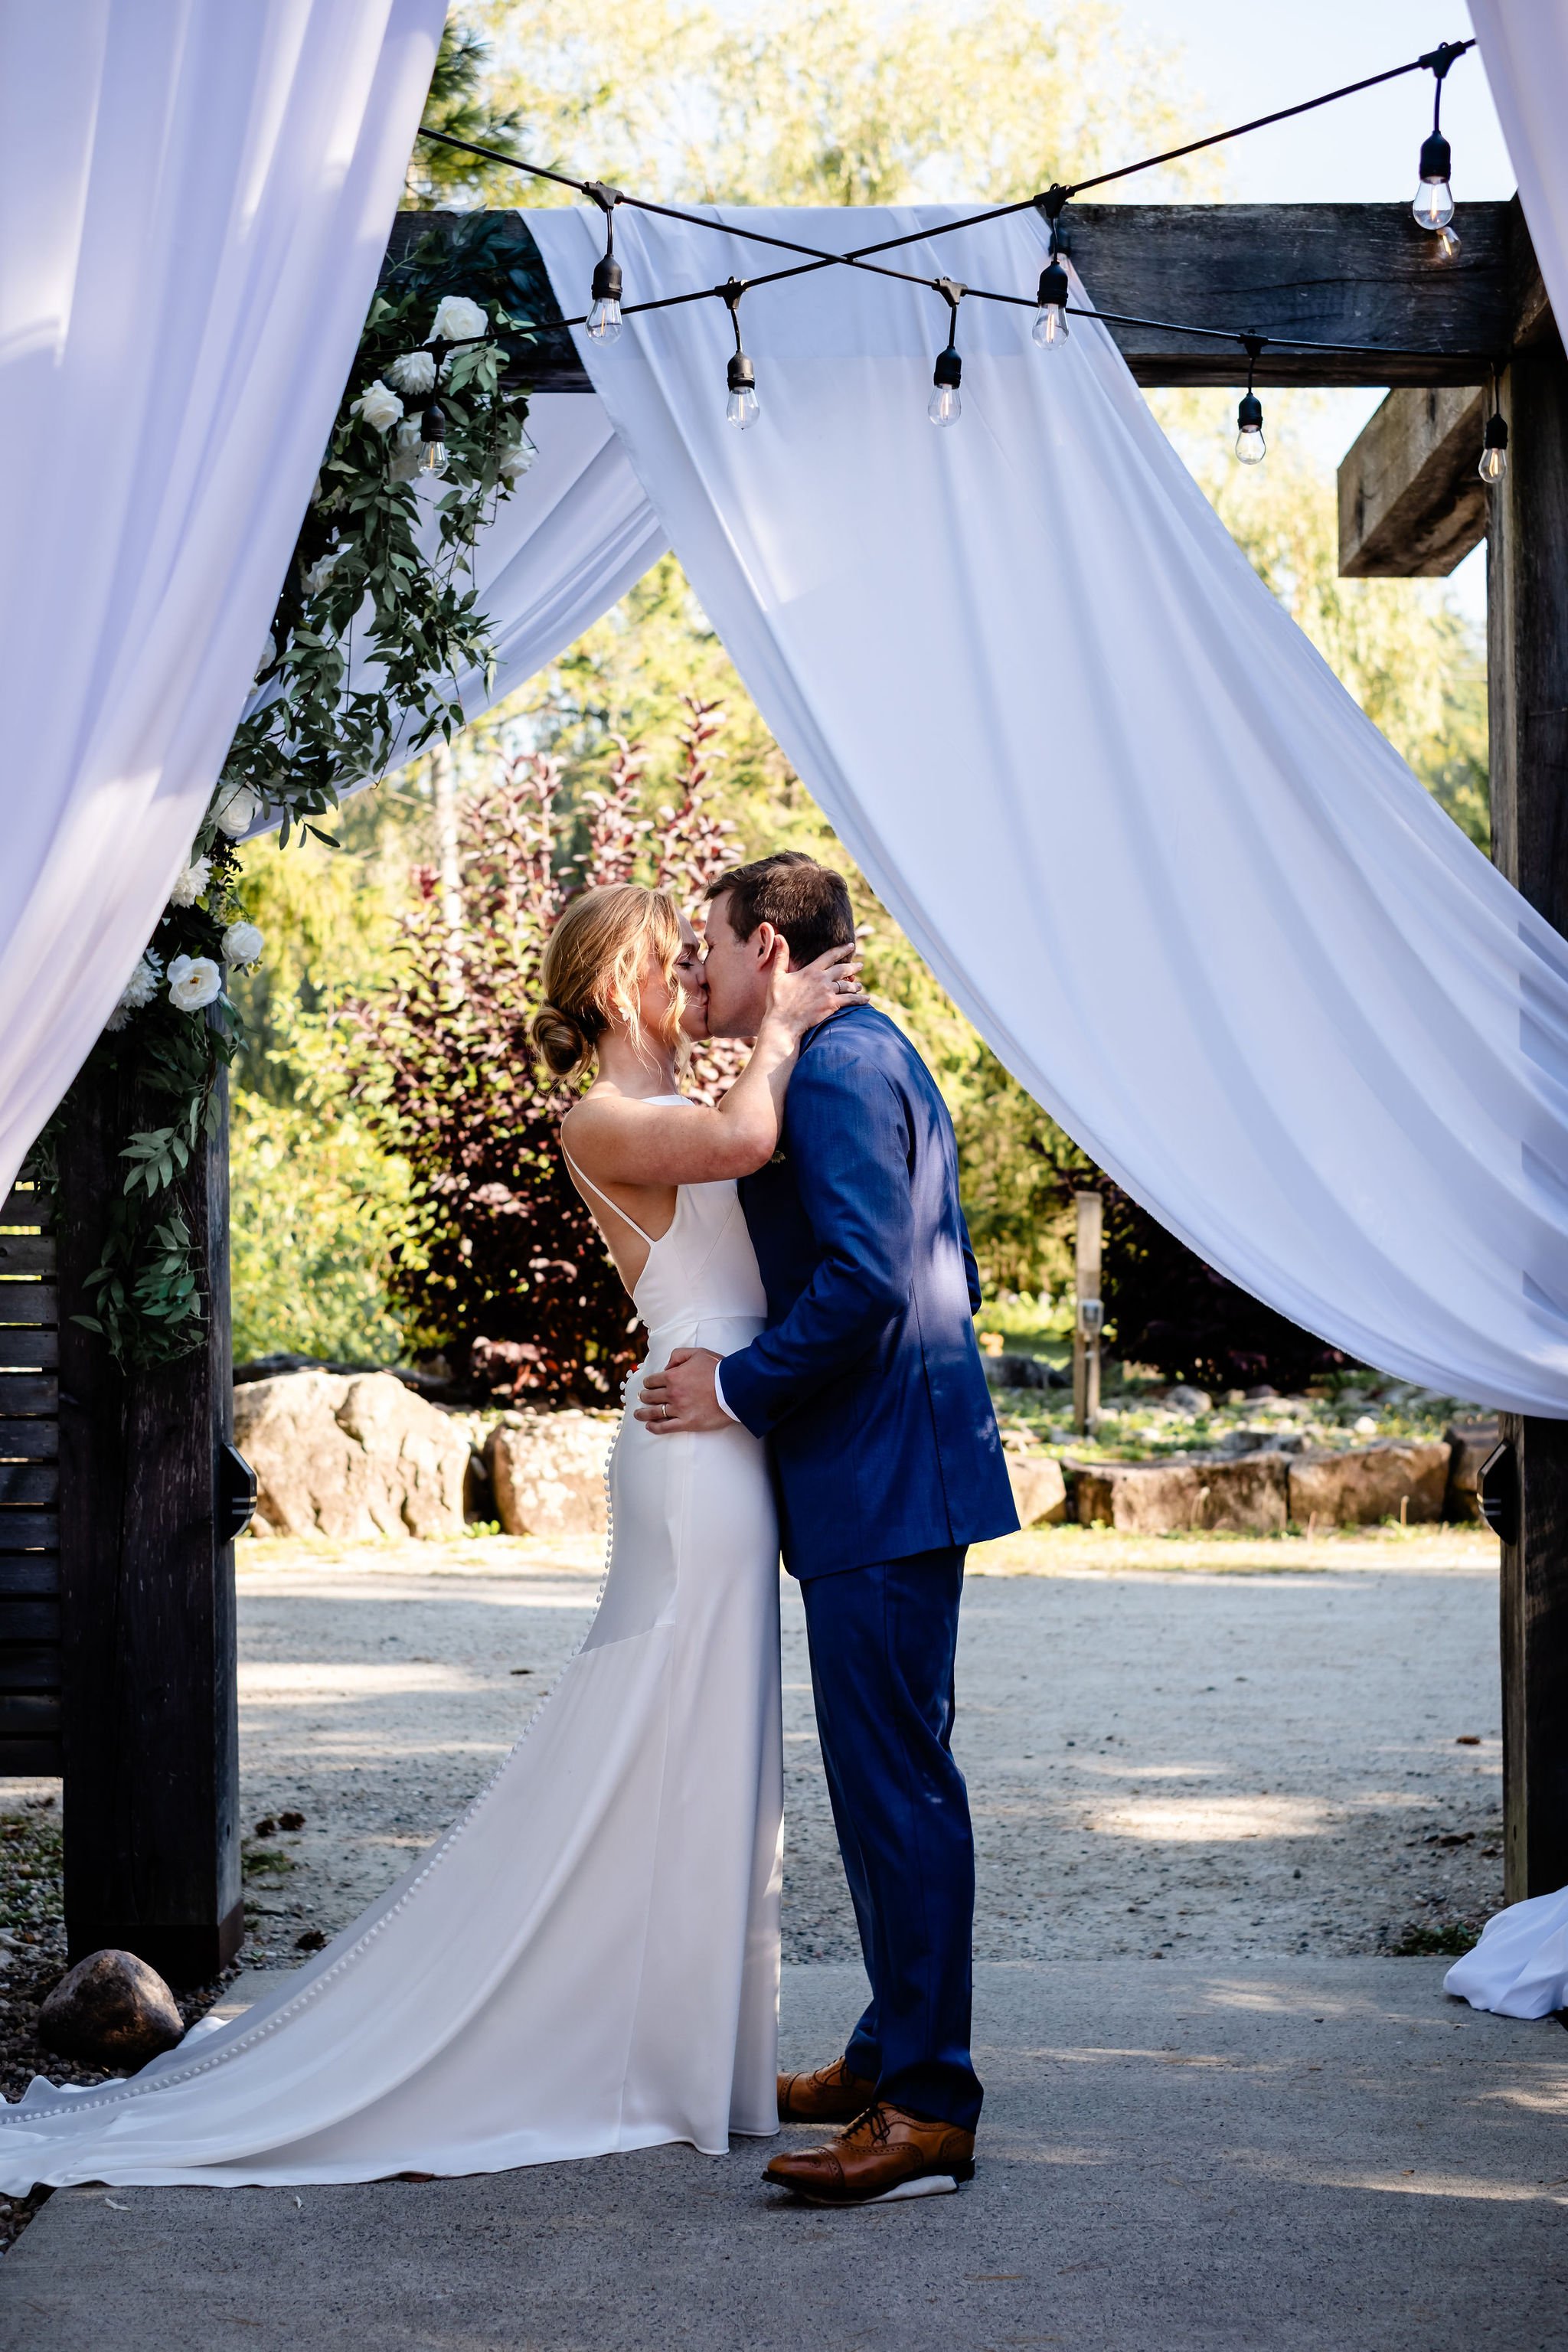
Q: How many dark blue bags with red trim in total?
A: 0